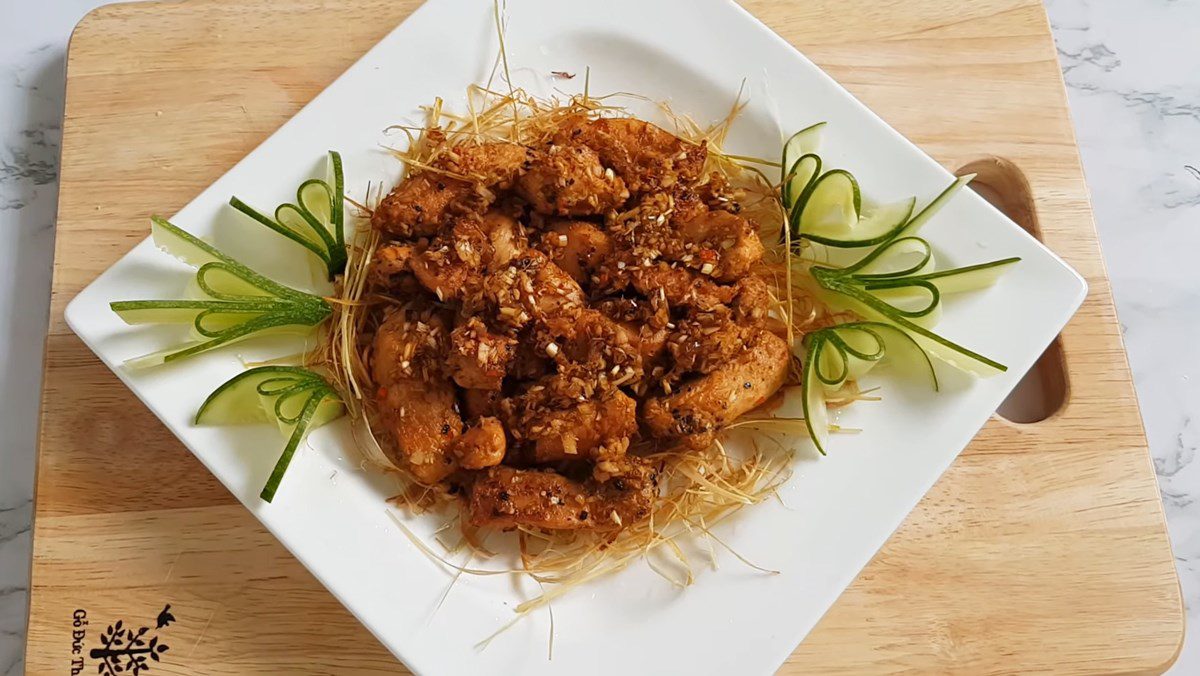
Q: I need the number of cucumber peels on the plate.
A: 6